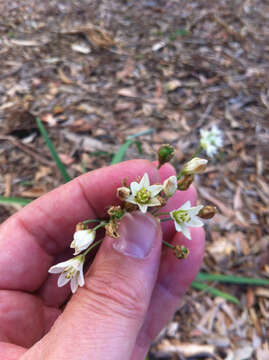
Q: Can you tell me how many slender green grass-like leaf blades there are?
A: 5